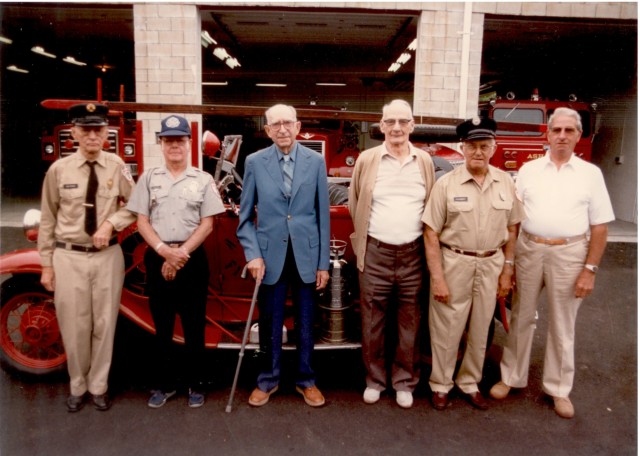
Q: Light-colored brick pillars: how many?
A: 2